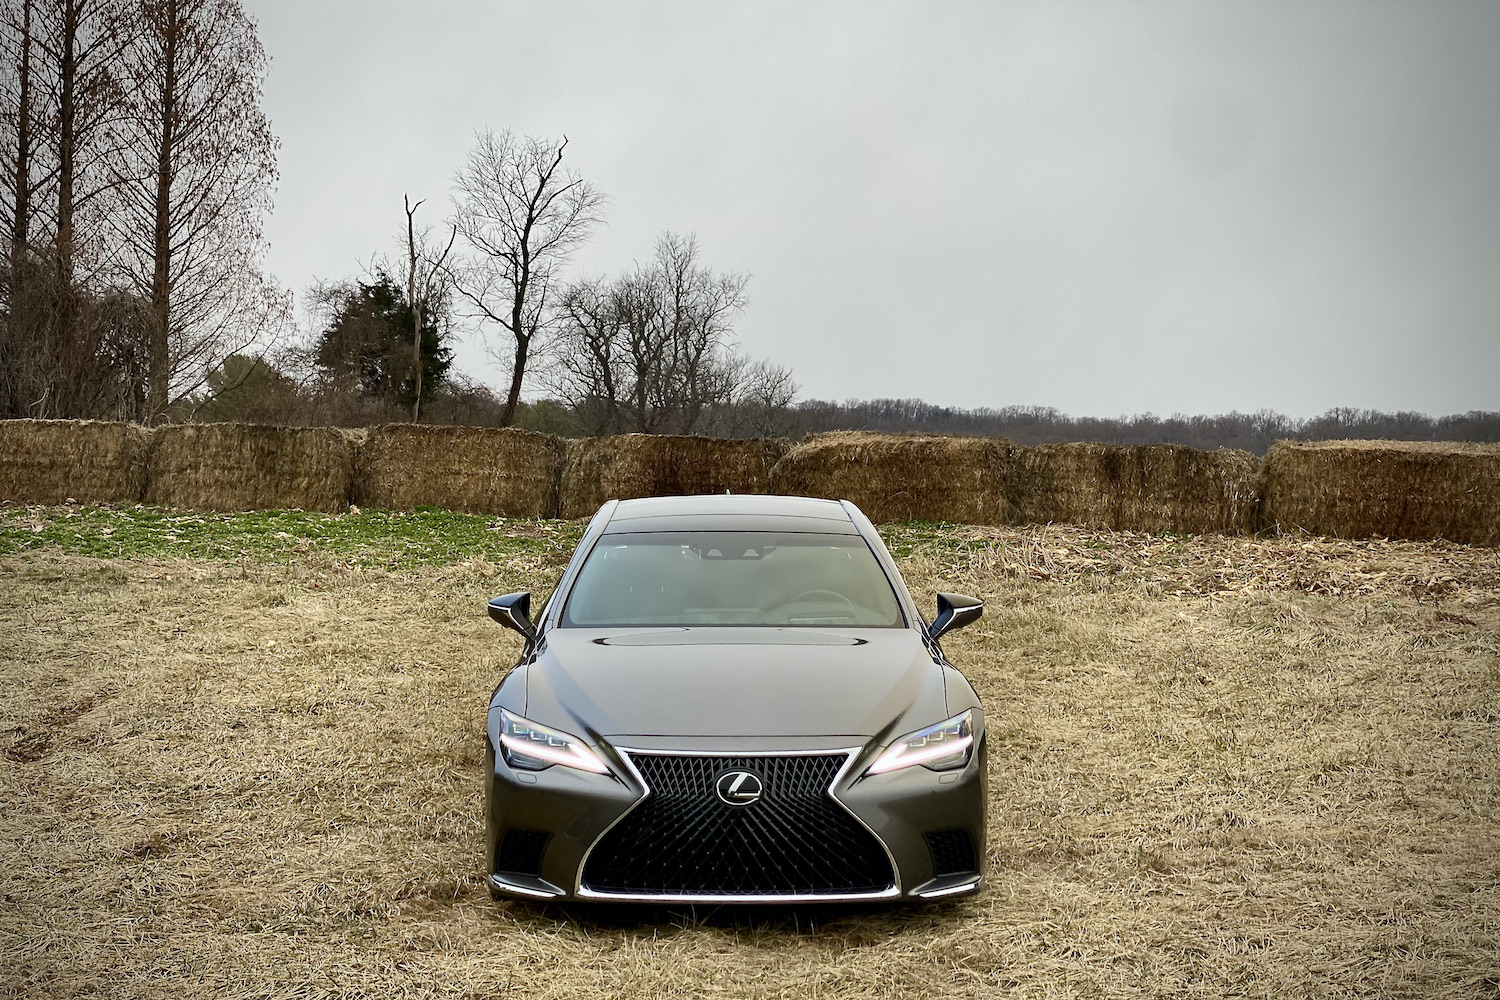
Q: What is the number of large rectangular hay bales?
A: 7